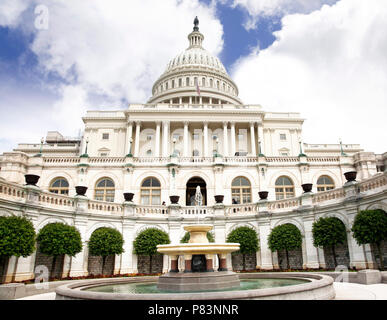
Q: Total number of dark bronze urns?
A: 8